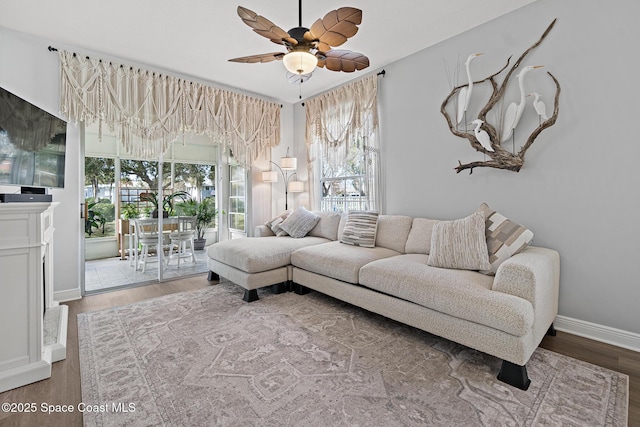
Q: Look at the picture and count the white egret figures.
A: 4